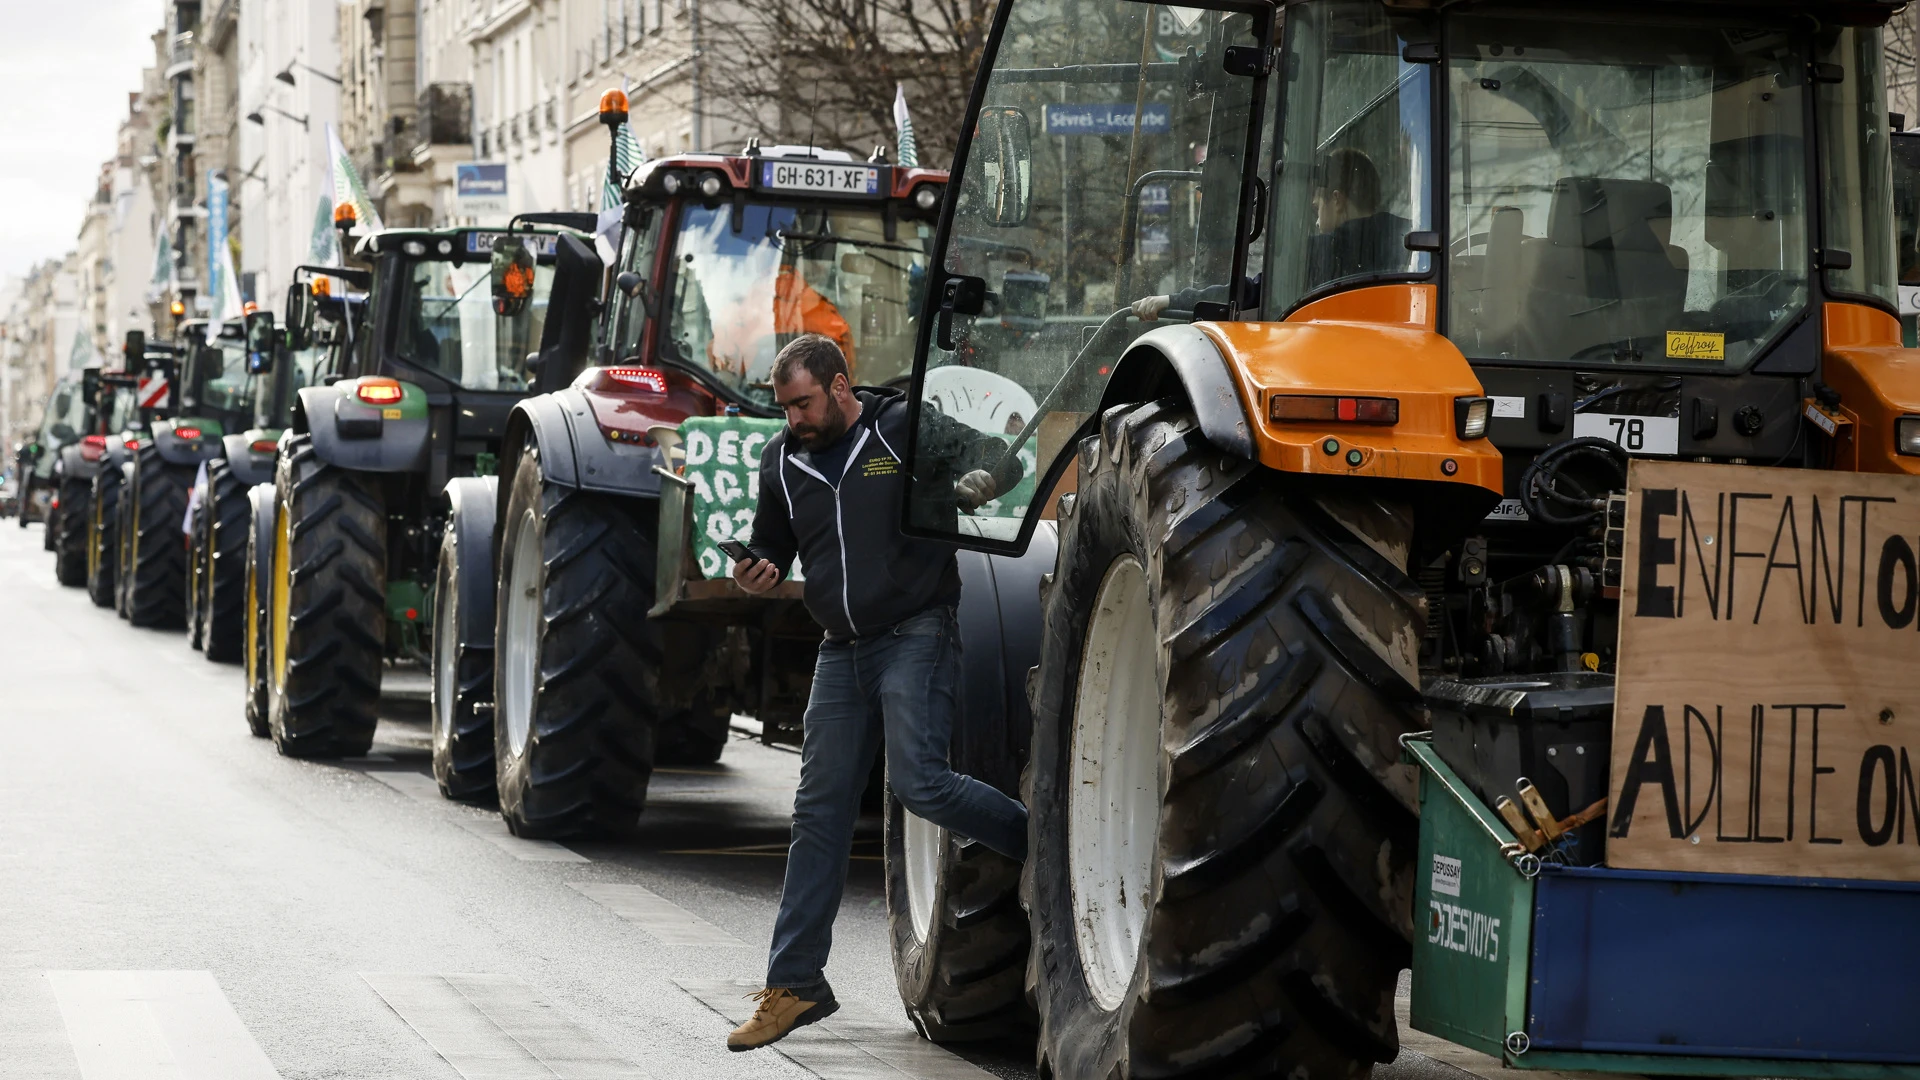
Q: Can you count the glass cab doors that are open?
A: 1